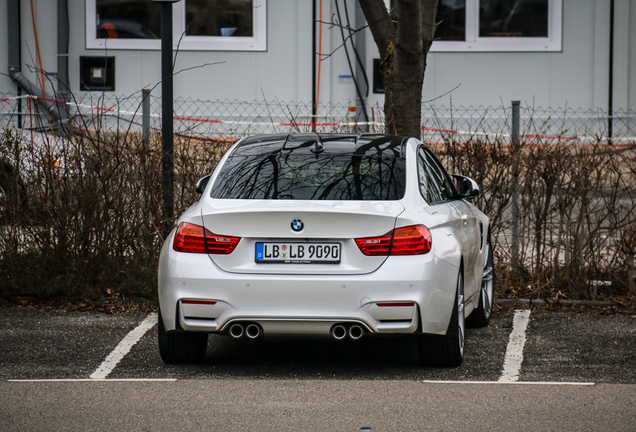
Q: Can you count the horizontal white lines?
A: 2